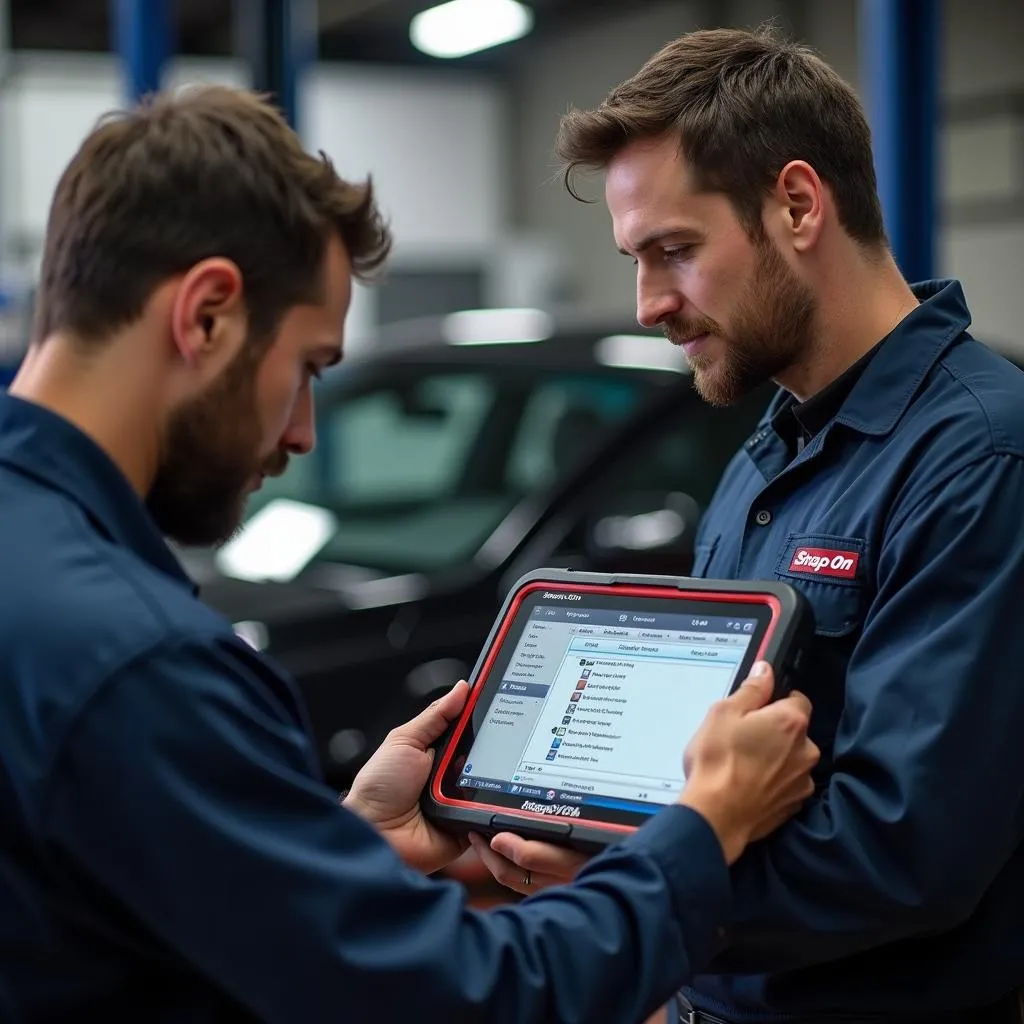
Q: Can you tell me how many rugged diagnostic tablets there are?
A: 1